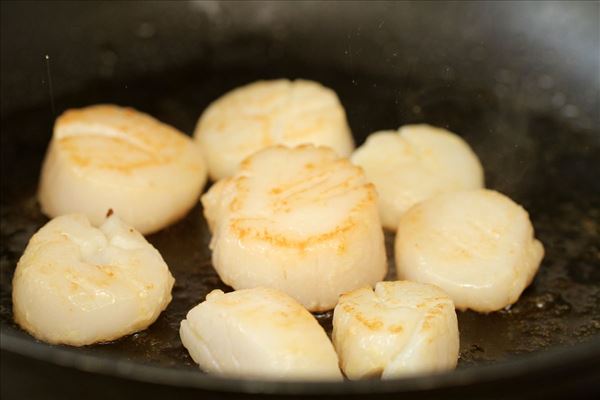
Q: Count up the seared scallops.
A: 8